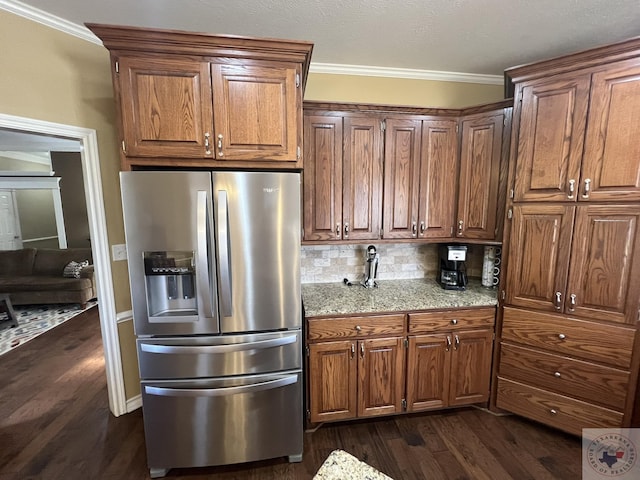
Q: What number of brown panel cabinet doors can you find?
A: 15